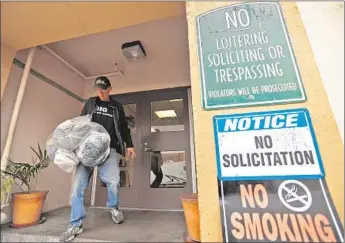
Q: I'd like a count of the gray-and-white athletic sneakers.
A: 2